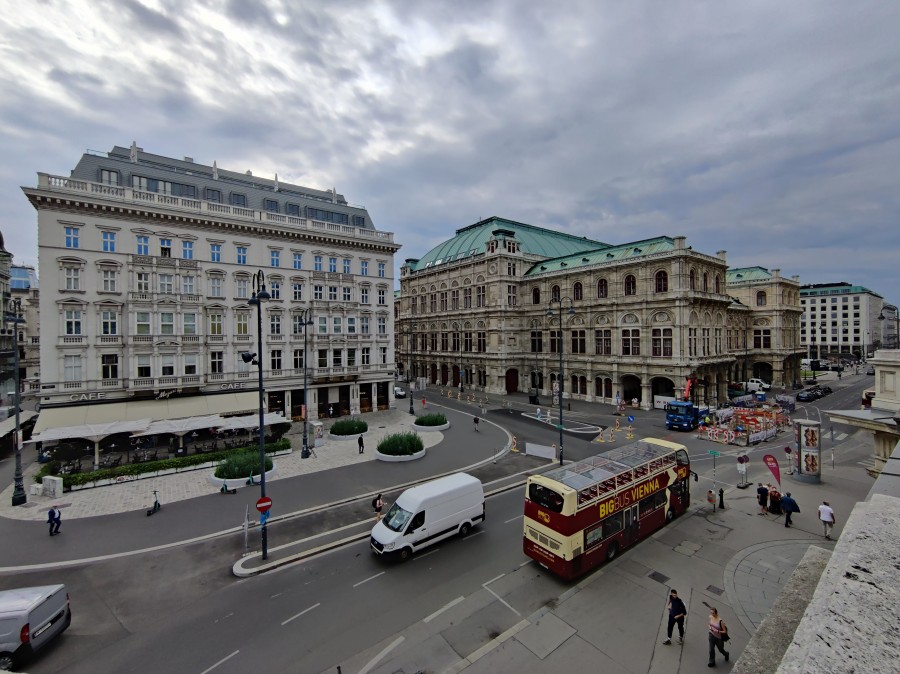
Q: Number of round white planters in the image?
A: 4